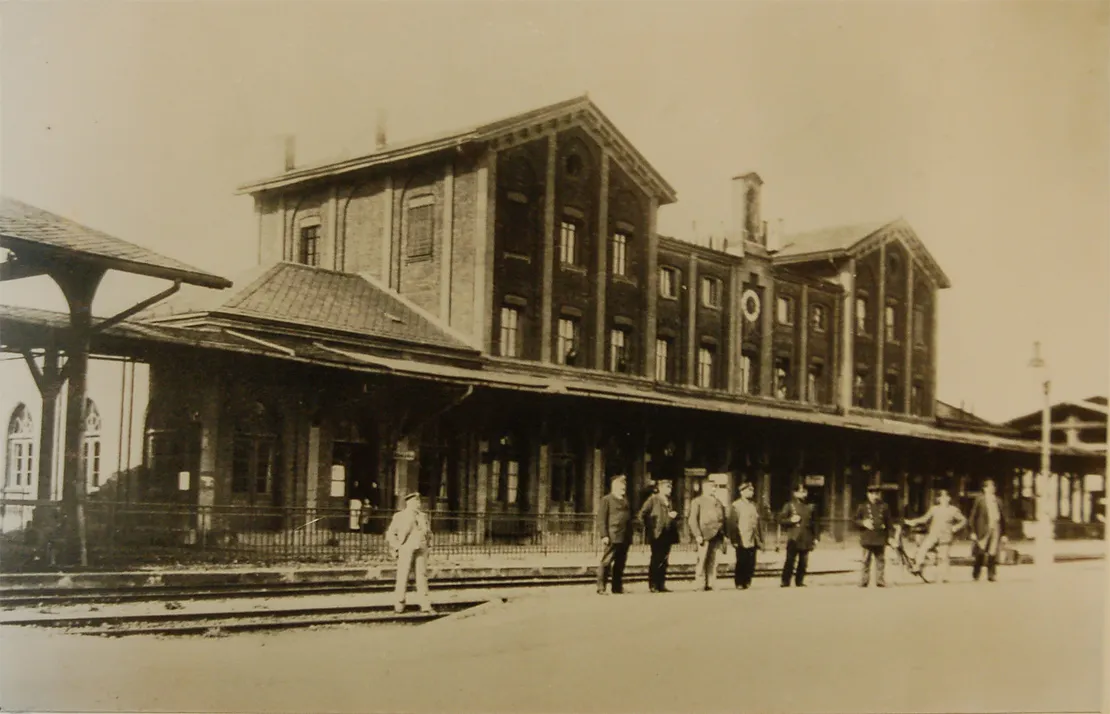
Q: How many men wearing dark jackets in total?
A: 5